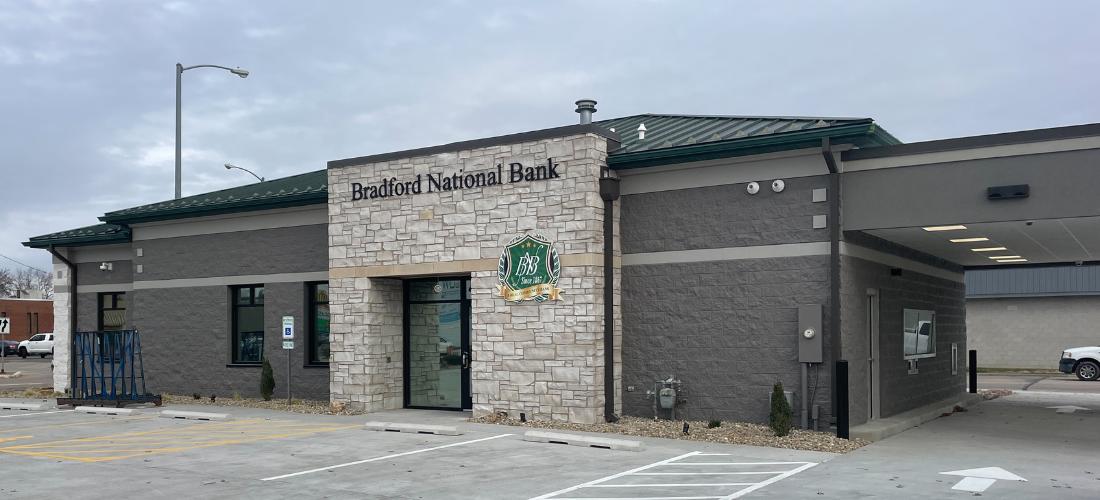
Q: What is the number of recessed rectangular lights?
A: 5